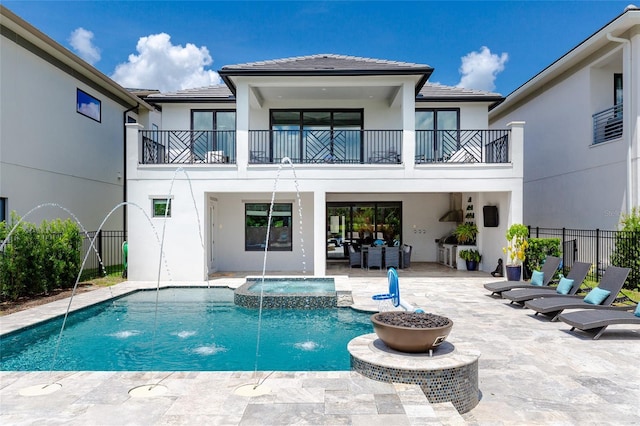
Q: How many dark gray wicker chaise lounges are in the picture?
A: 4